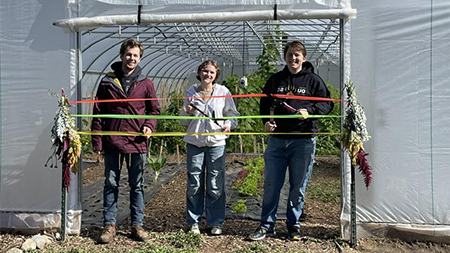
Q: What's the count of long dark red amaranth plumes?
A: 2